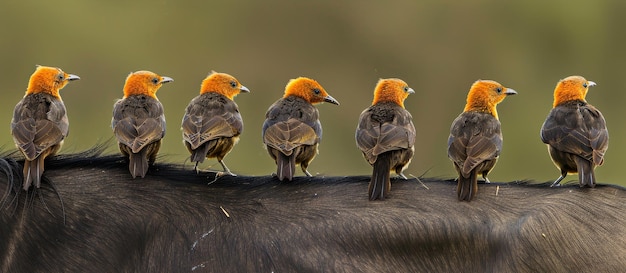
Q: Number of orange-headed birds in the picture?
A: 7